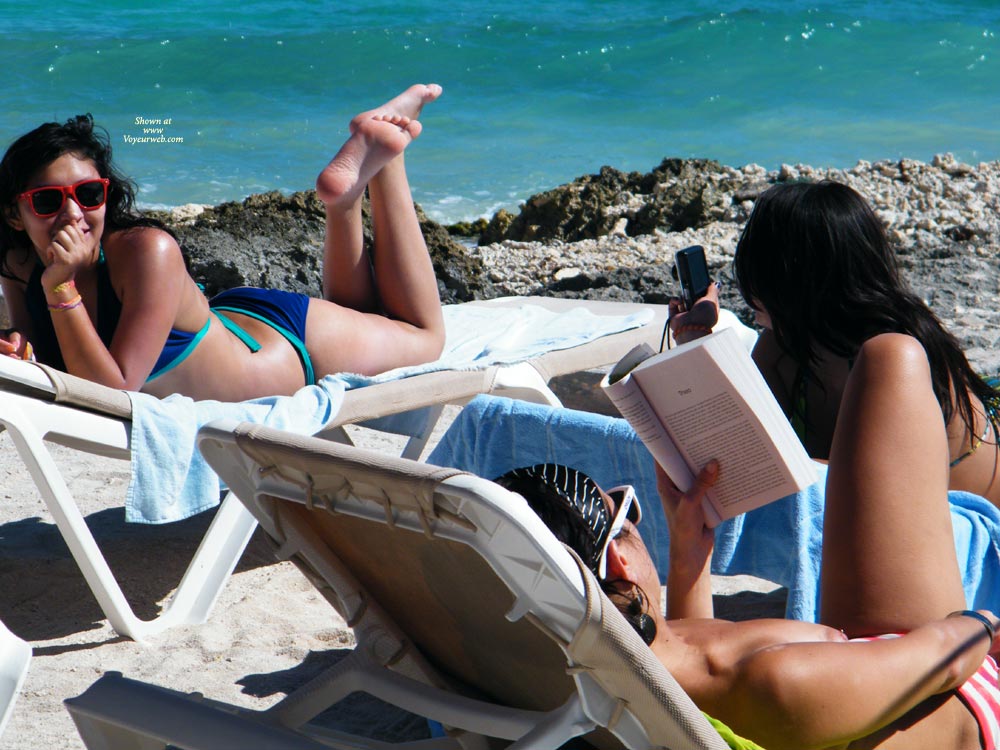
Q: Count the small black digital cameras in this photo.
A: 1